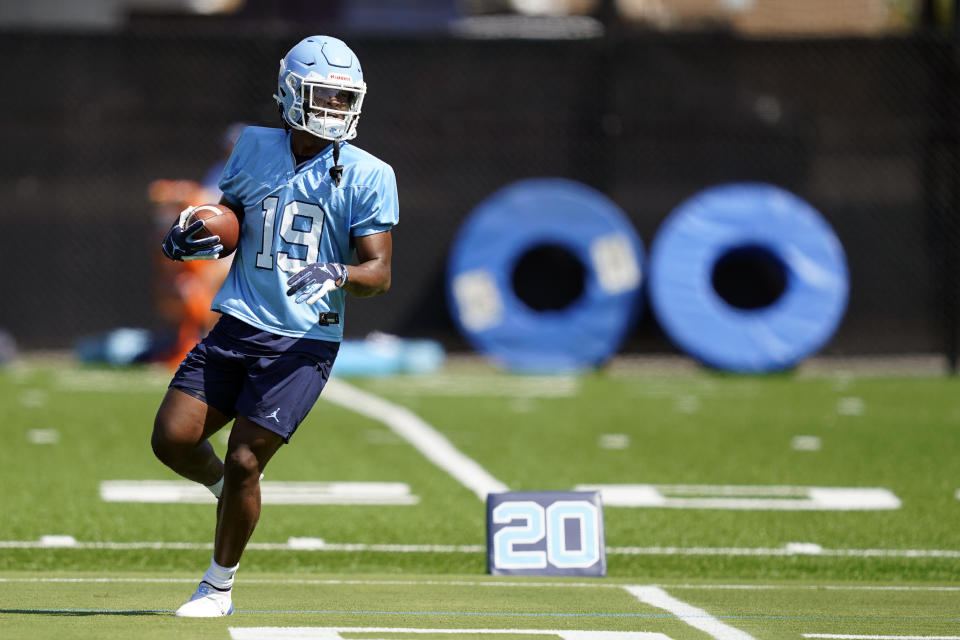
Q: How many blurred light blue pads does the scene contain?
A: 2